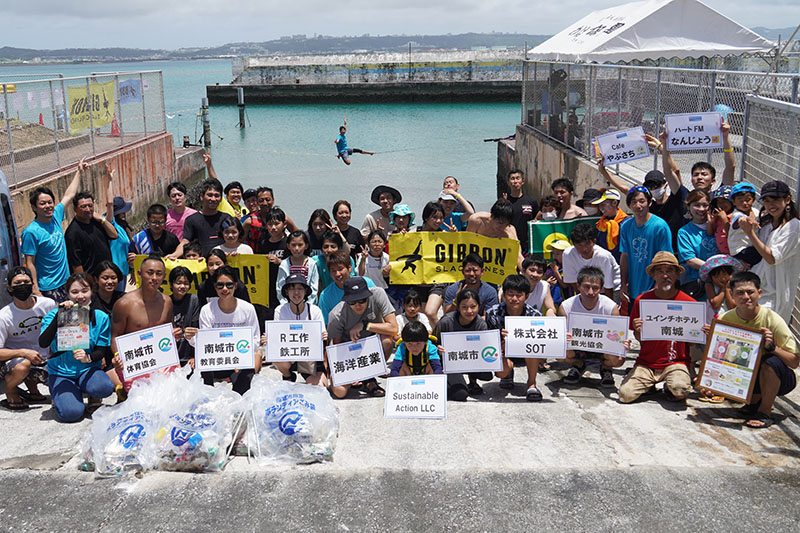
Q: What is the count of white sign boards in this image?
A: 11